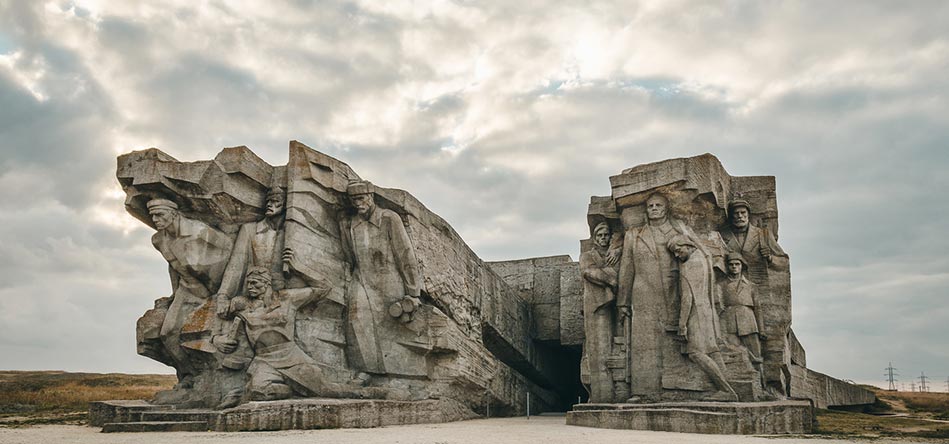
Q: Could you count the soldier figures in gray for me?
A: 9